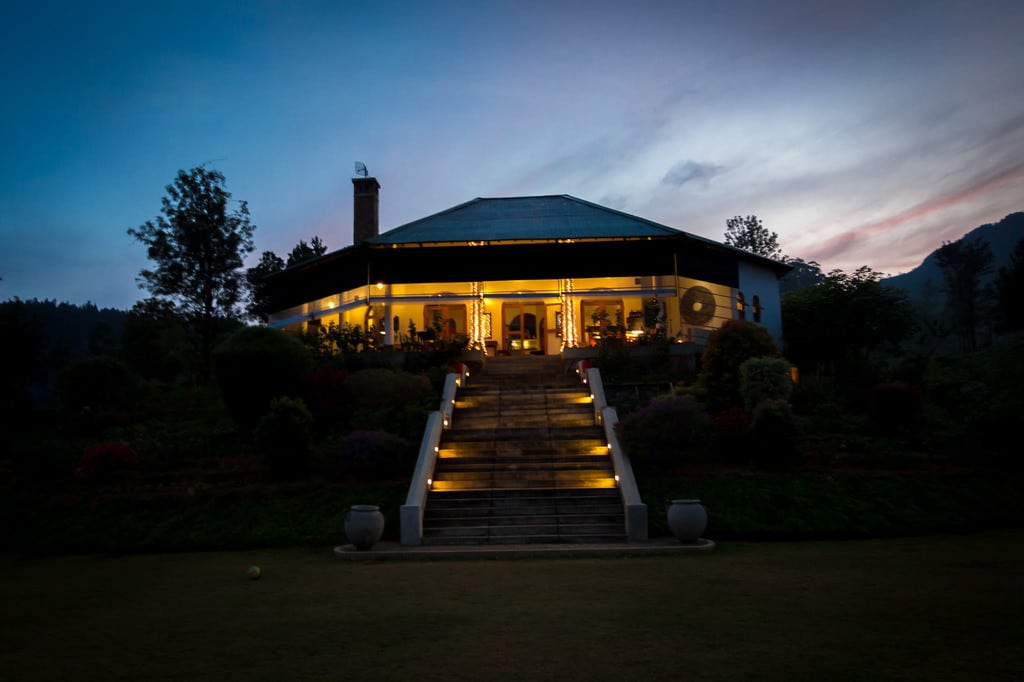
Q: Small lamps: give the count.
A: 12